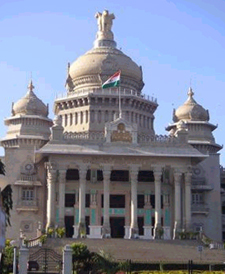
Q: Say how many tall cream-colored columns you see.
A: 8